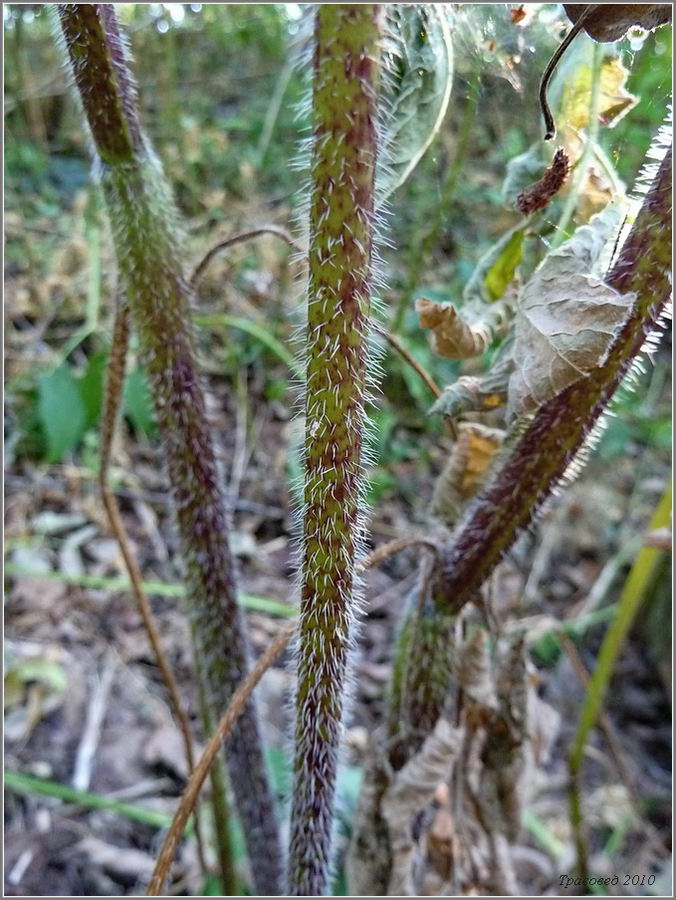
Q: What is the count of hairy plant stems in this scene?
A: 3